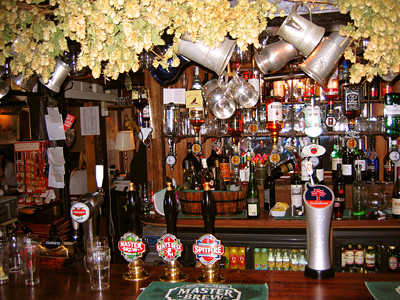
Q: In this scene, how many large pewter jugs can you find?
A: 4